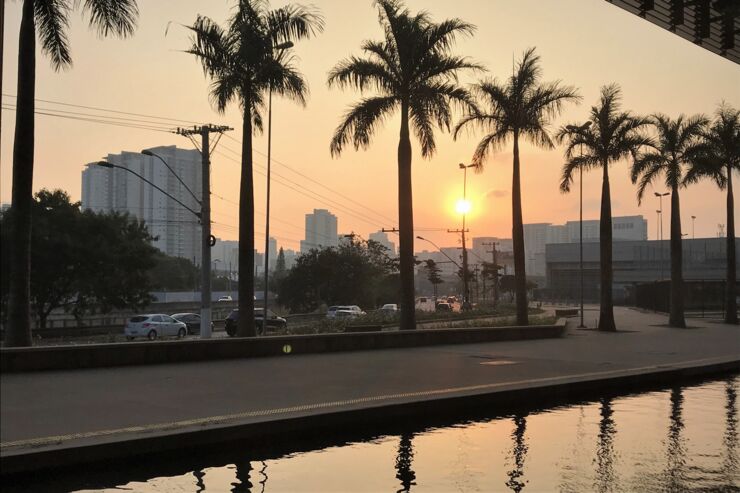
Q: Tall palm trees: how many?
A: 7